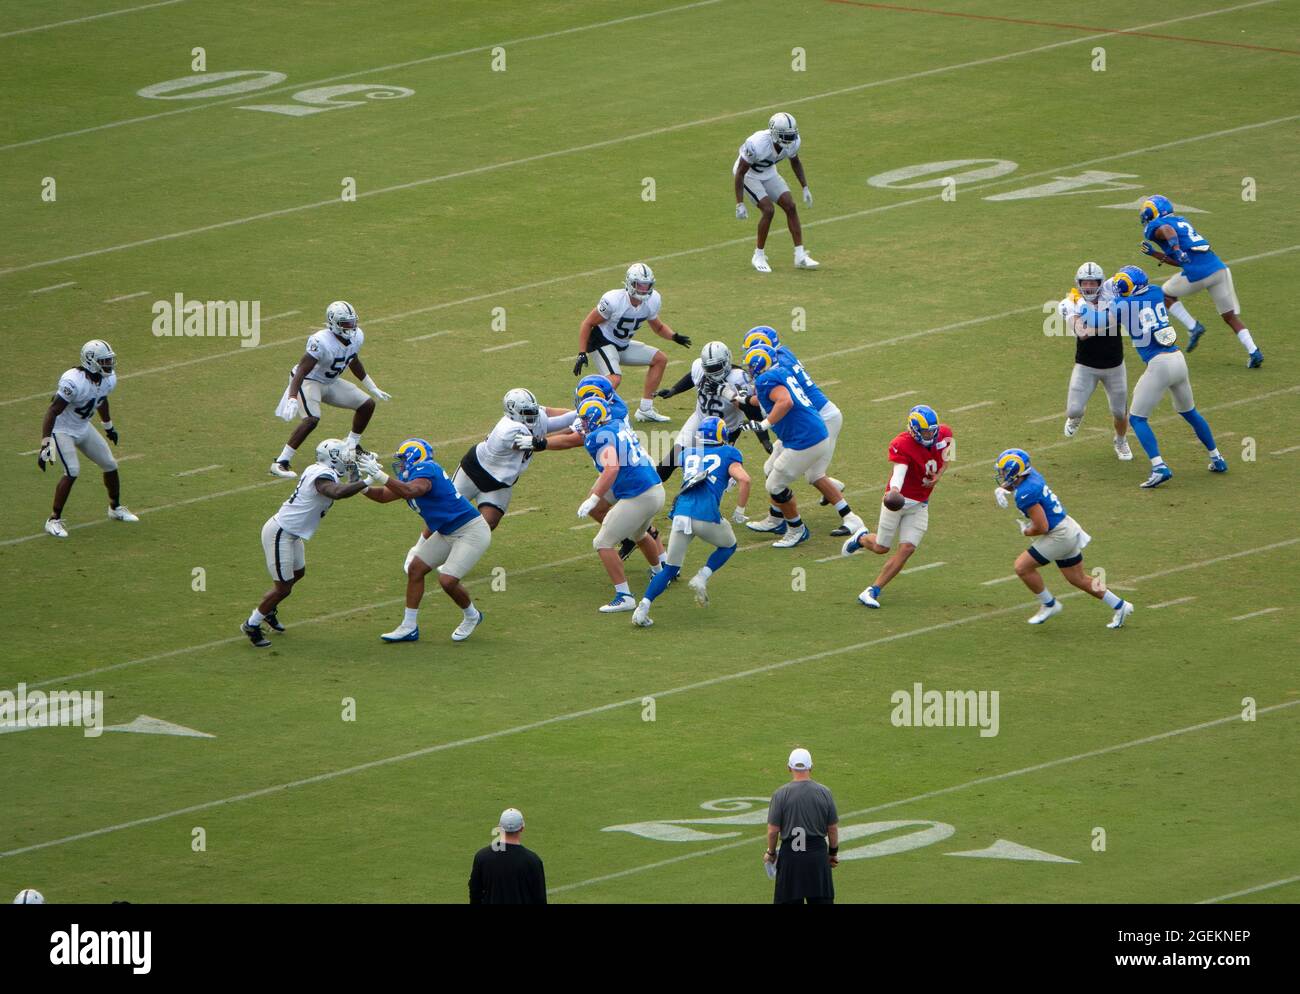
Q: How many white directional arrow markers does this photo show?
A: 3